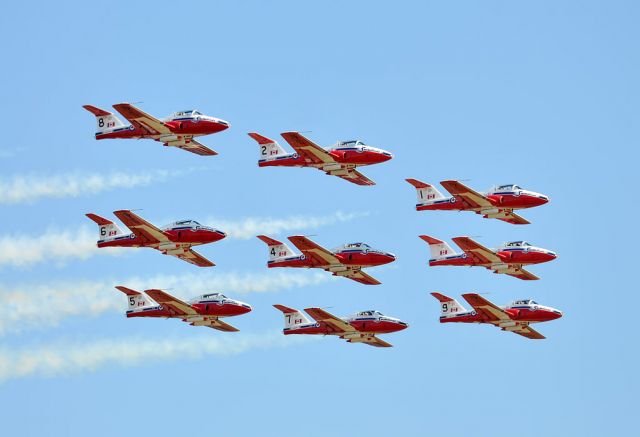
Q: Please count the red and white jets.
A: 9